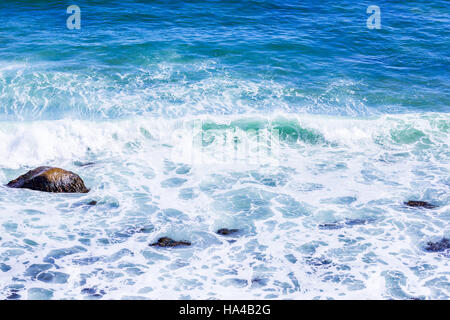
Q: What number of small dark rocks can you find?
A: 4